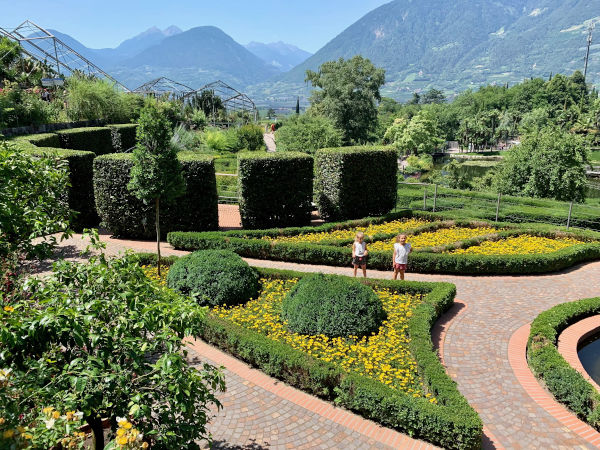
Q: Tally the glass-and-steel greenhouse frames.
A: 3